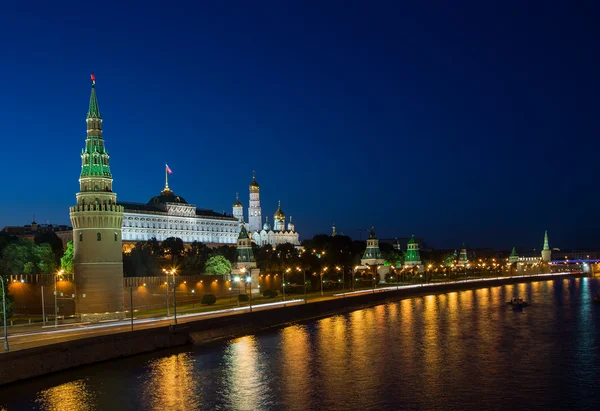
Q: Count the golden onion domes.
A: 3